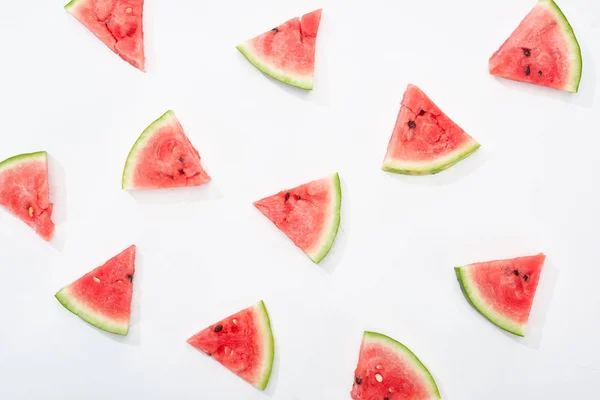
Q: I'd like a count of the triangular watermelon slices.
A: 11